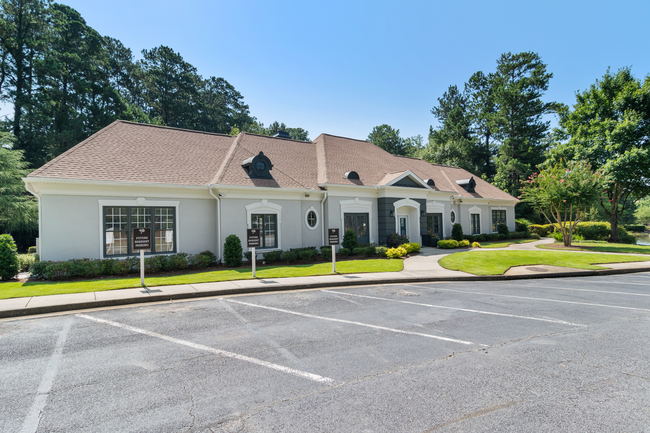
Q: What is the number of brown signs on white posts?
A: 3